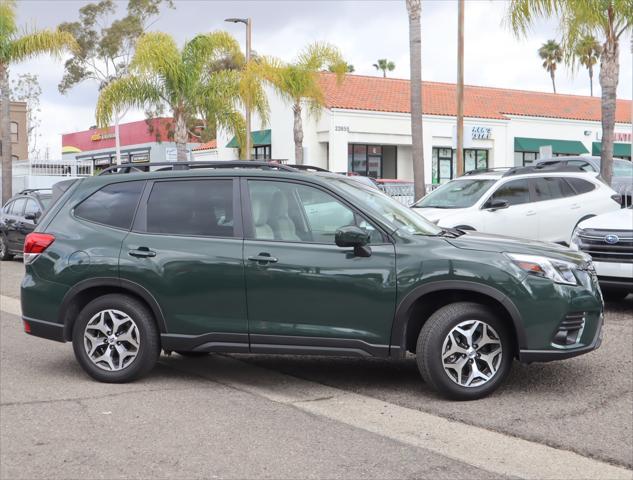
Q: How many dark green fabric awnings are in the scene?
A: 3